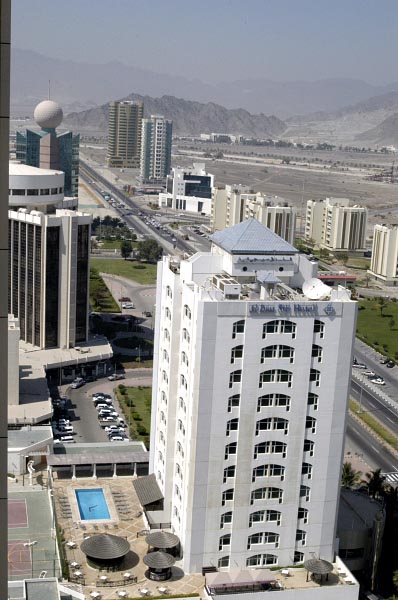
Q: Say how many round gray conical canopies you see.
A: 4